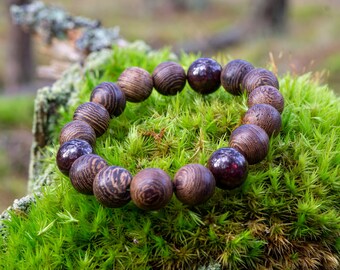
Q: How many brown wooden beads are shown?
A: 14